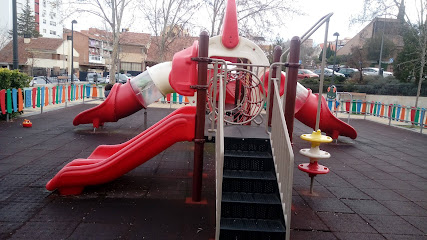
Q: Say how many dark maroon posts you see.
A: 3